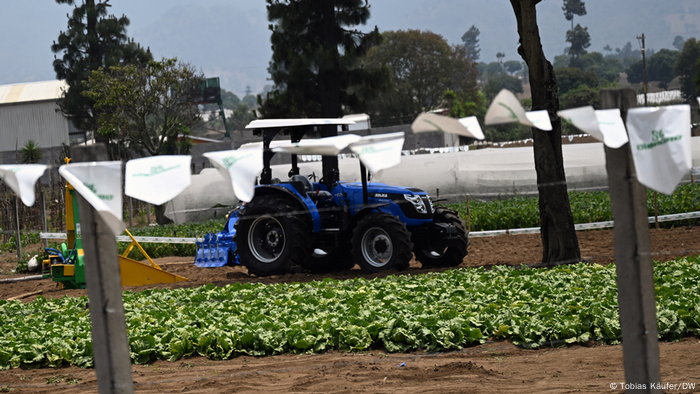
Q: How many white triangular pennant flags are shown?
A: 10